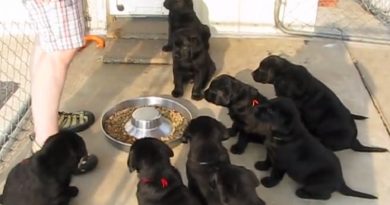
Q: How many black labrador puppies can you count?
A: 9